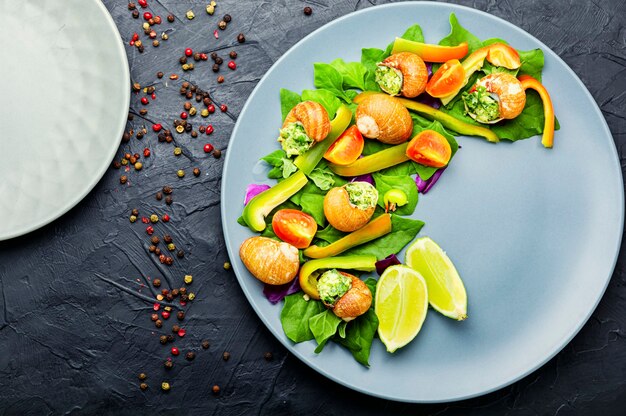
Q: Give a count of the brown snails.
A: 7